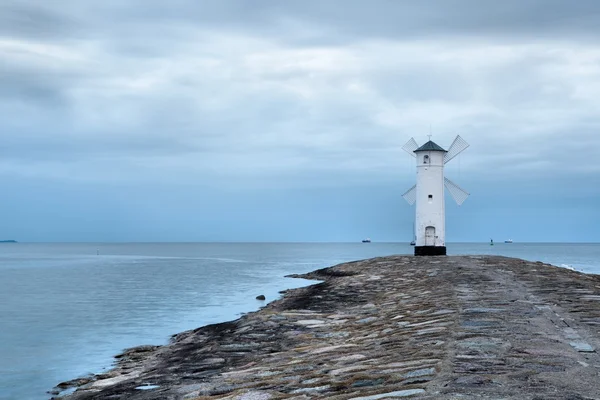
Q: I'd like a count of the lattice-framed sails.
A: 4